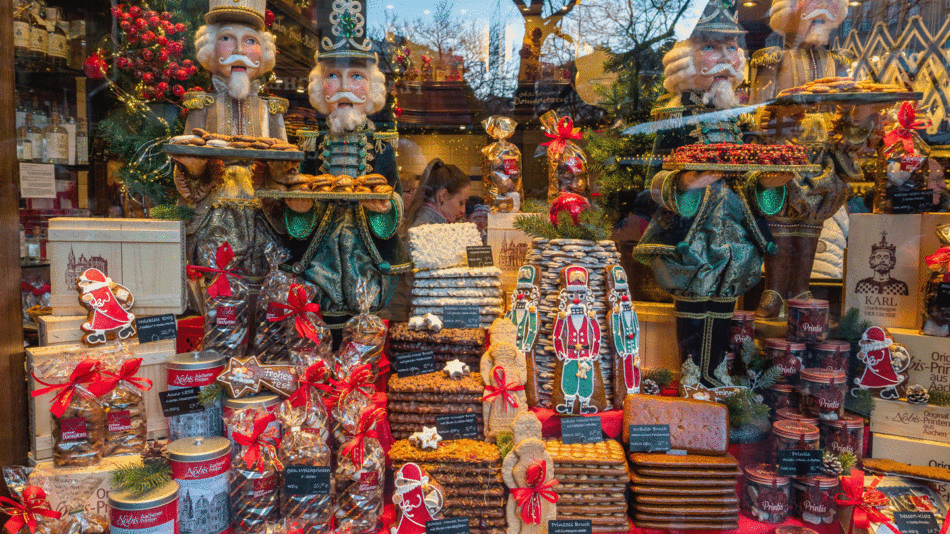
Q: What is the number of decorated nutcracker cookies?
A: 3